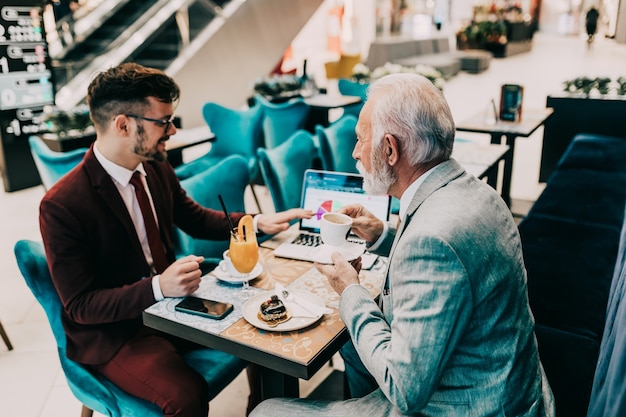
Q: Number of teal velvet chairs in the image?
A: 8